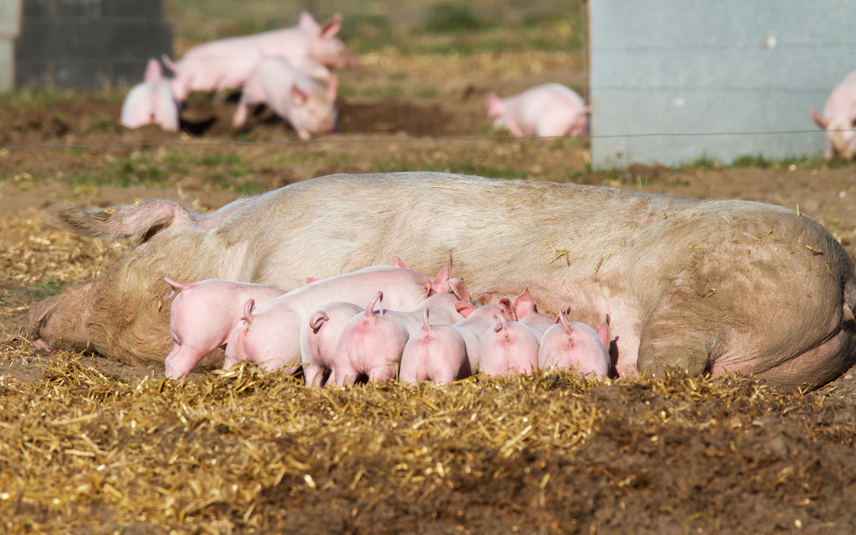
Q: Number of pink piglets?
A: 12